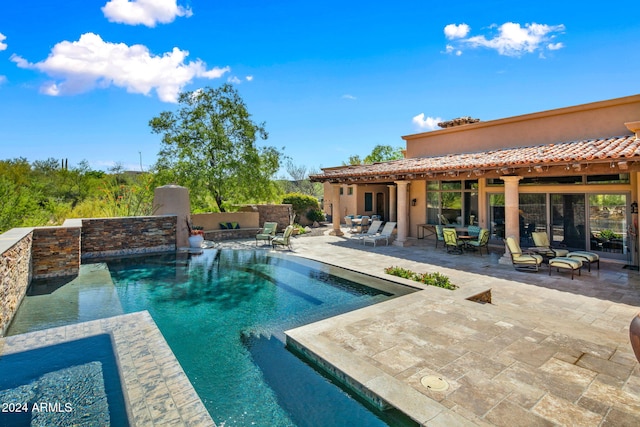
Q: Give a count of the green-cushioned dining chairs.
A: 4